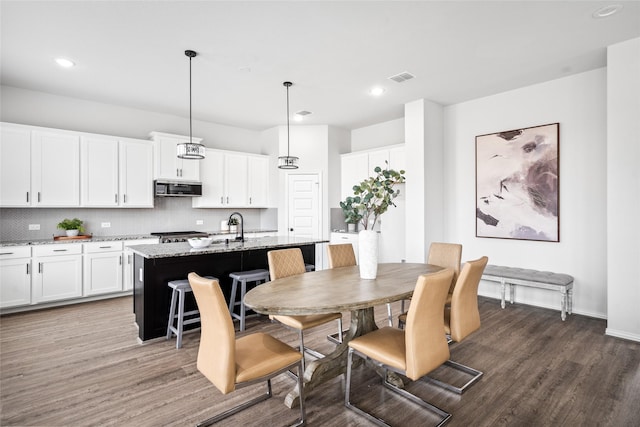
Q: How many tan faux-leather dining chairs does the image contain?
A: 6